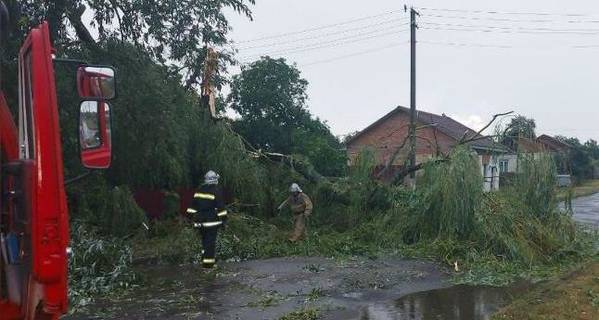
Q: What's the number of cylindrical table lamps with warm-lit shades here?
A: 0